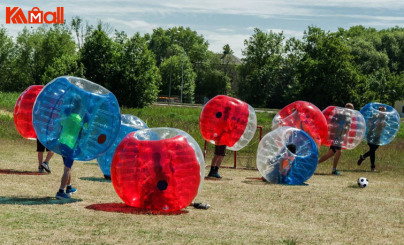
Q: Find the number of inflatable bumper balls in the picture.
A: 9